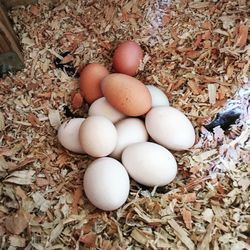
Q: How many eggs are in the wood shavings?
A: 11